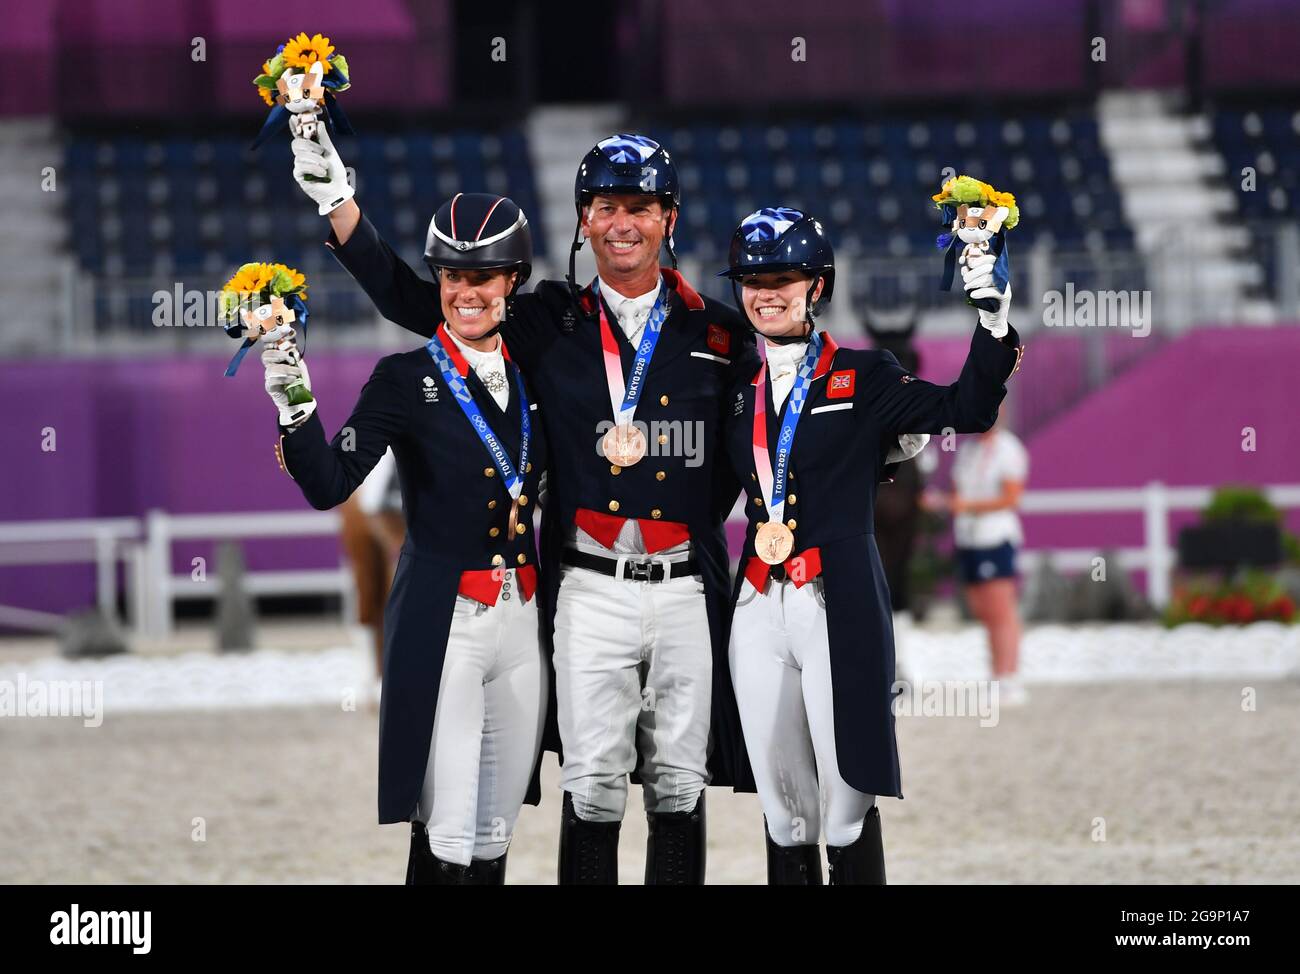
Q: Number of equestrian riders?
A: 3